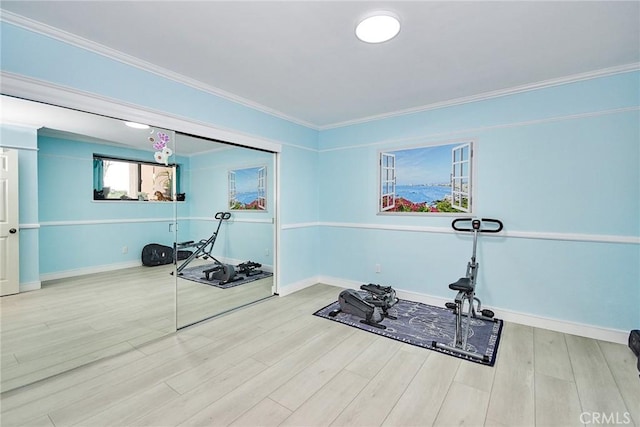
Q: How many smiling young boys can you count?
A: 0